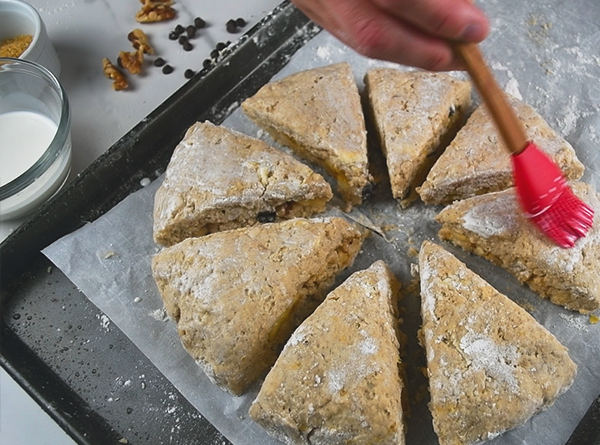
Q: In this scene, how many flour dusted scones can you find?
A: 8